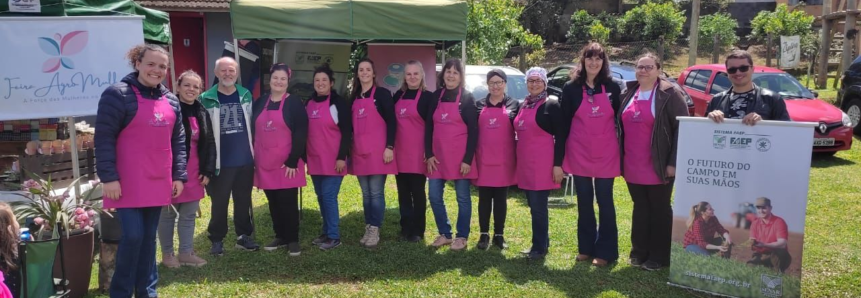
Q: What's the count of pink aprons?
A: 11